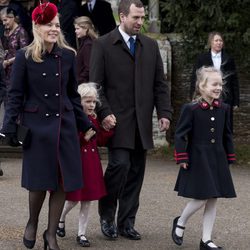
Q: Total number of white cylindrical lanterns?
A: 0